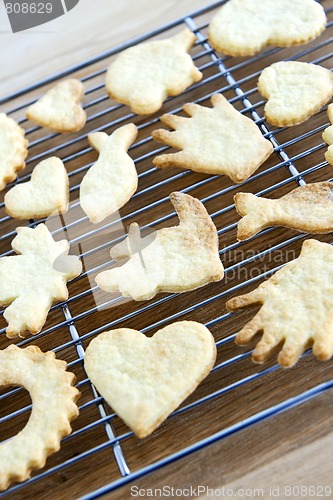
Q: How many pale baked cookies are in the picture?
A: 15